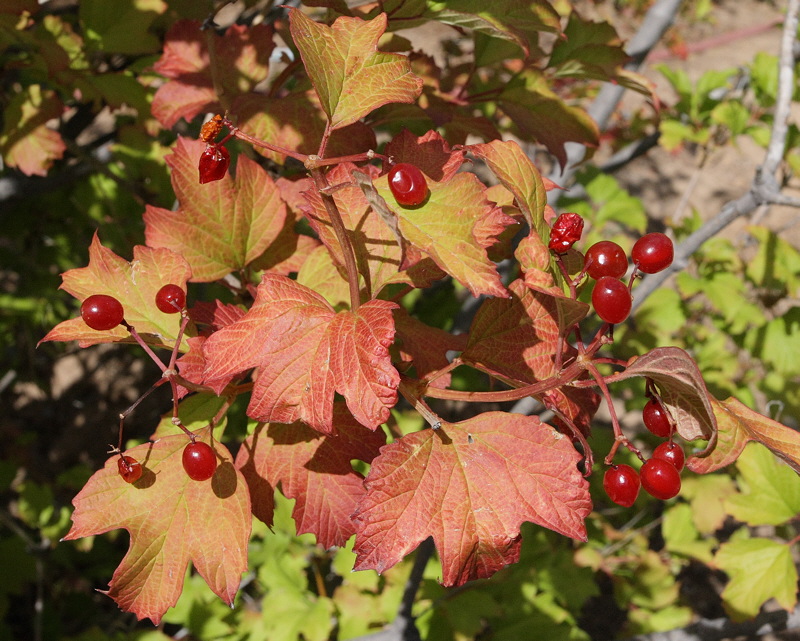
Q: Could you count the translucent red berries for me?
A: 14